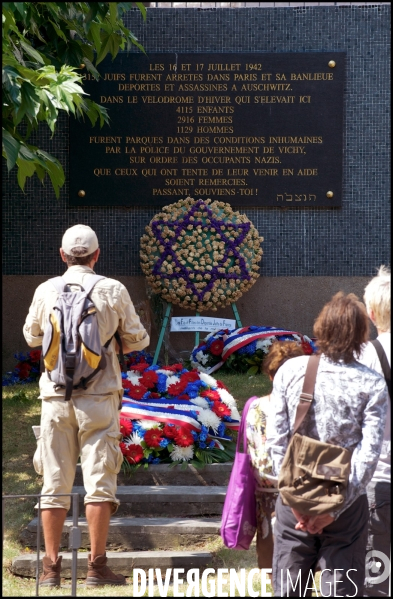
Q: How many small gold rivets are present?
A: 4